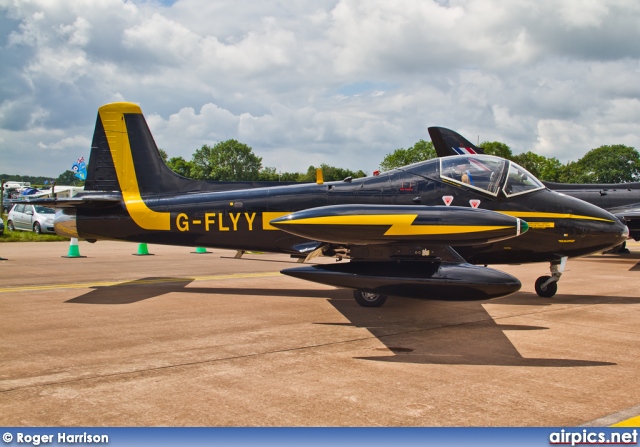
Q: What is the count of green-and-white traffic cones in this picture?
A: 3